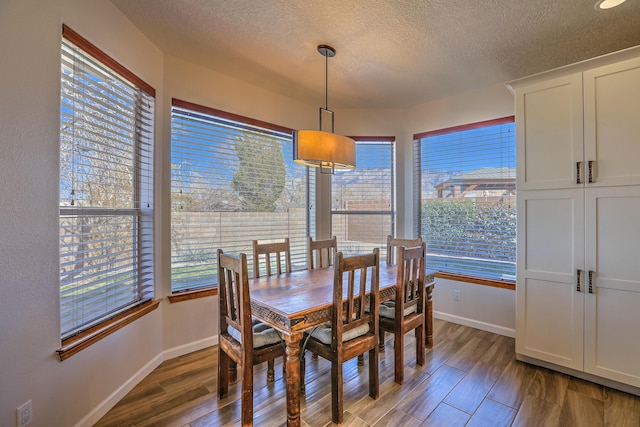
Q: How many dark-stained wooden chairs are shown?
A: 6